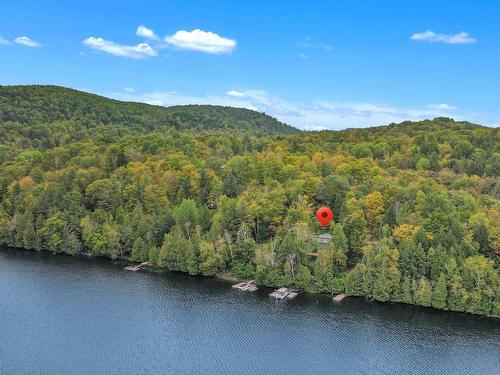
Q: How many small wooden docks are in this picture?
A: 4